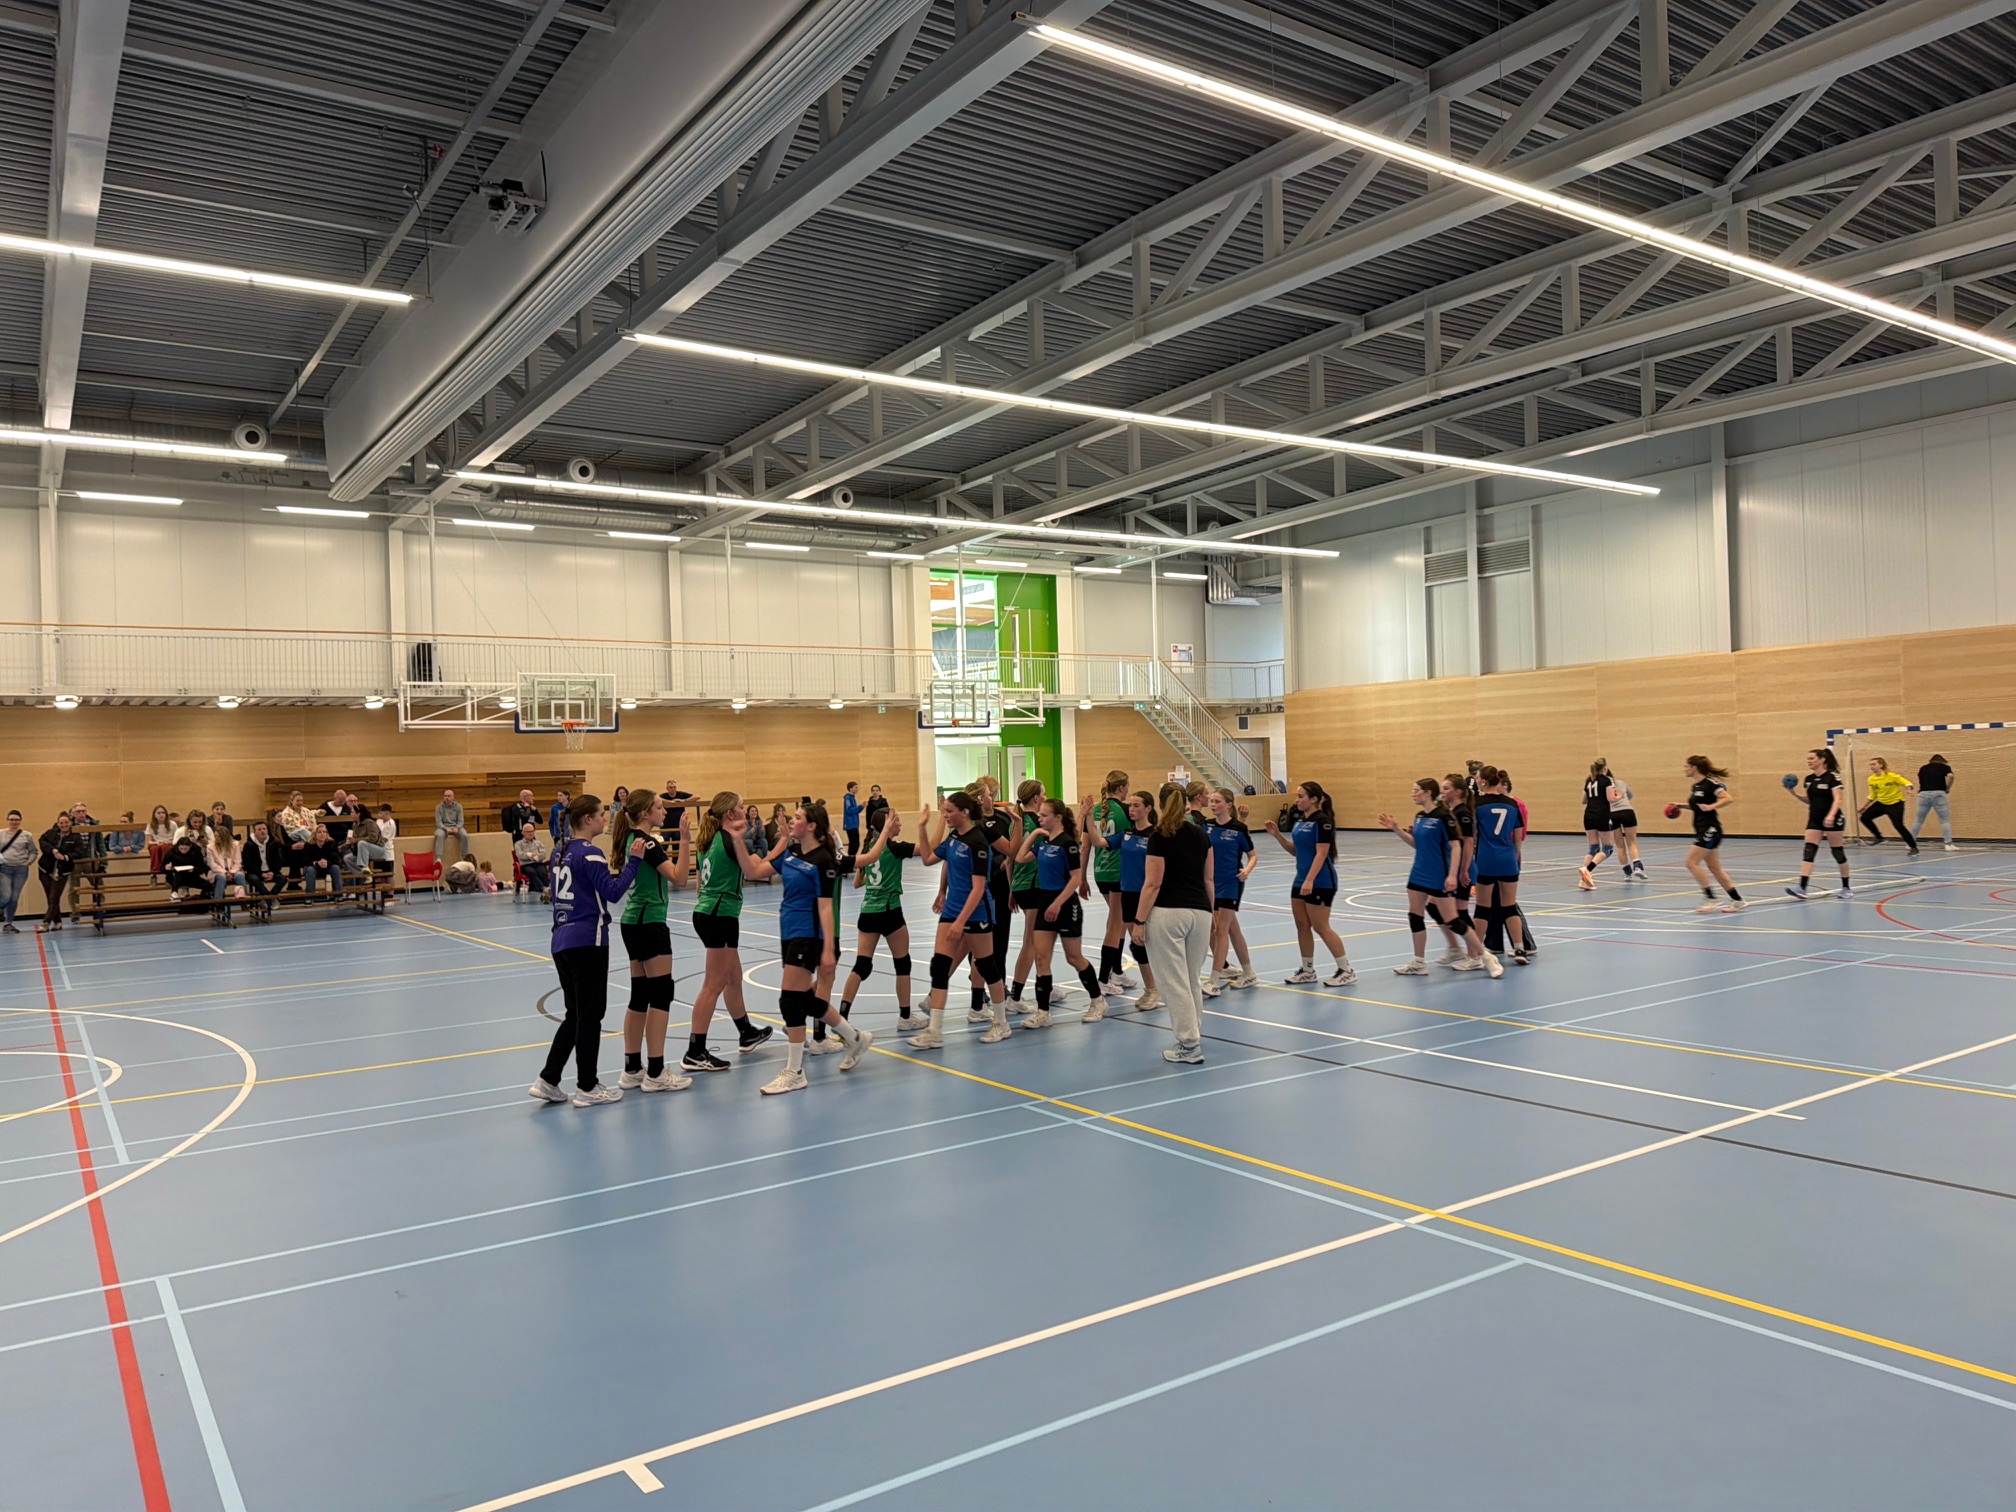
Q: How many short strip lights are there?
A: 9